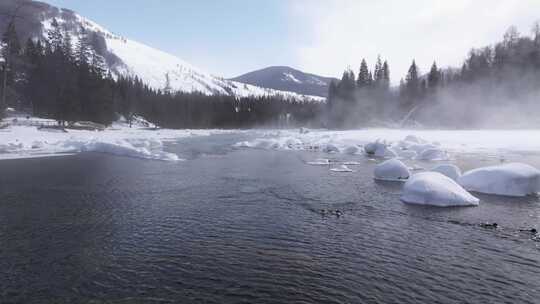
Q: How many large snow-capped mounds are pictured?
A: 4